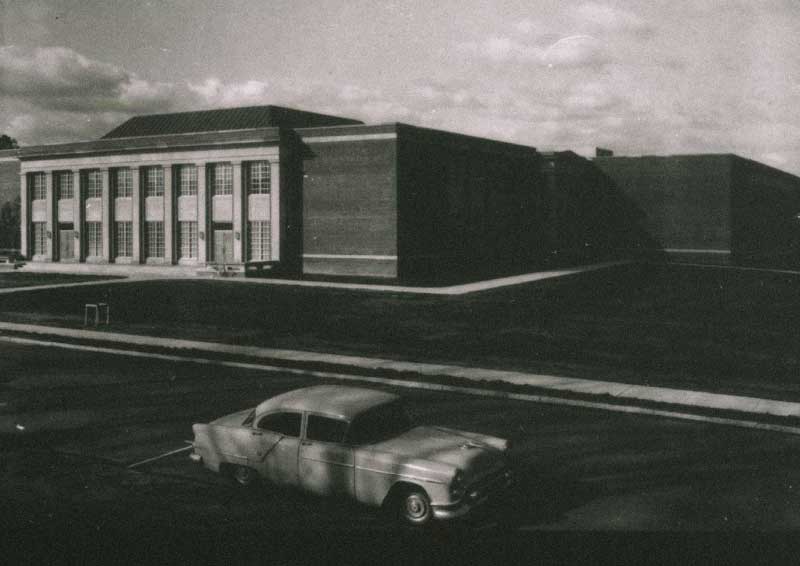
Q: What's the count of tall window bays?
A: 8